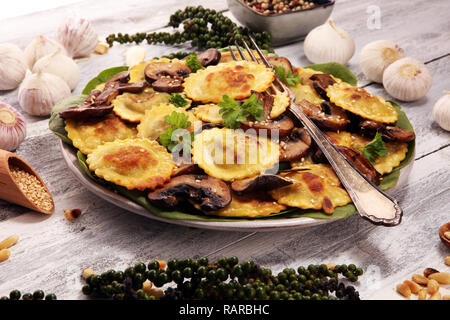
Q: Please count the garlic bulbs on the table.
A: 10